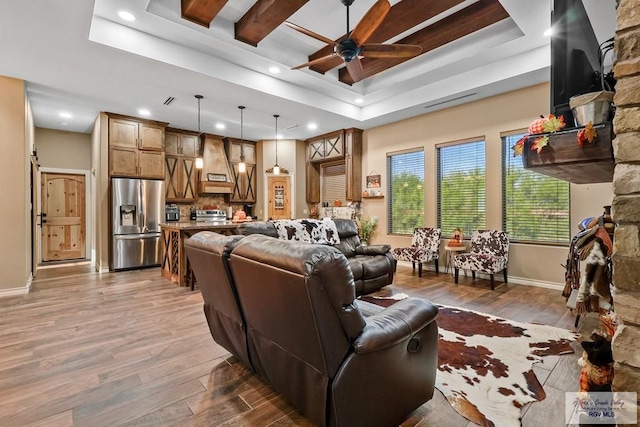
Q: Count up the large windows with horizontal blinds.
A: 3